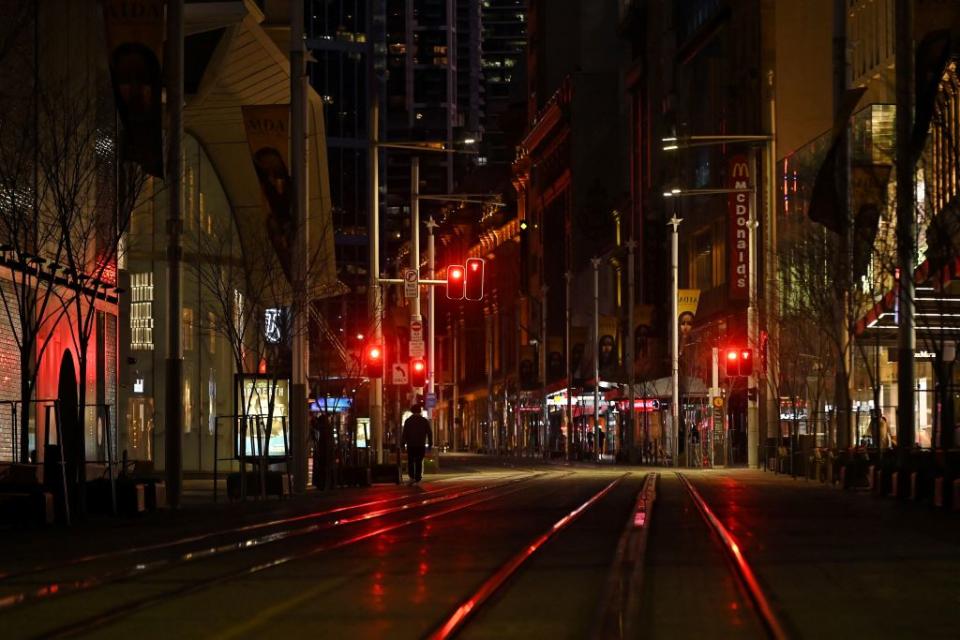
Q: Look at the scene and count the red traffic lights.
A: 6